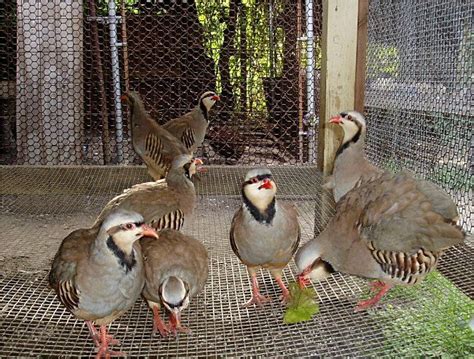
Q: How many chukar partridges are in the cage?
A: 8